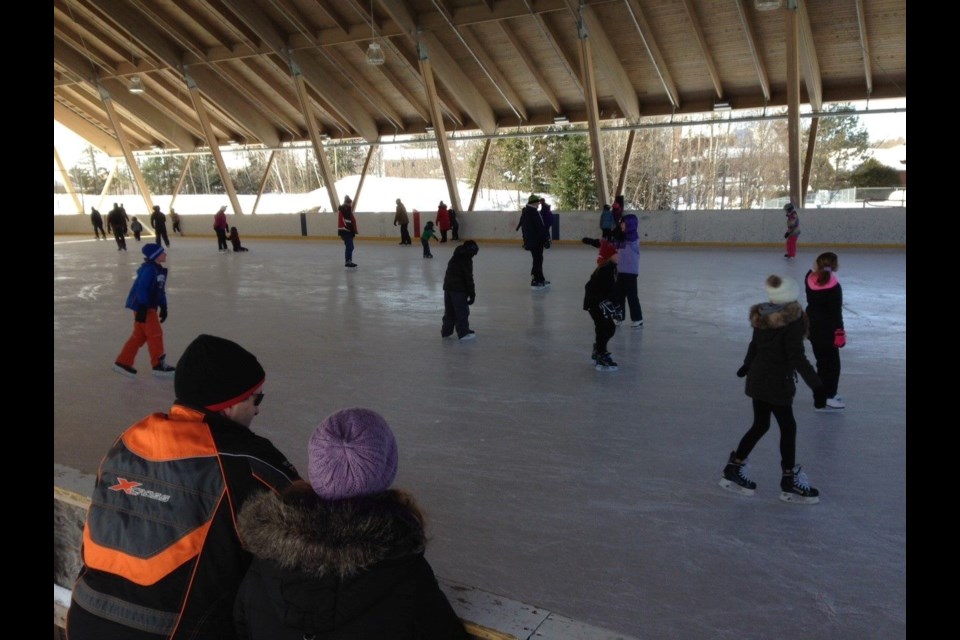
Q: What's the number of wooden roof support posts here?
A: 14